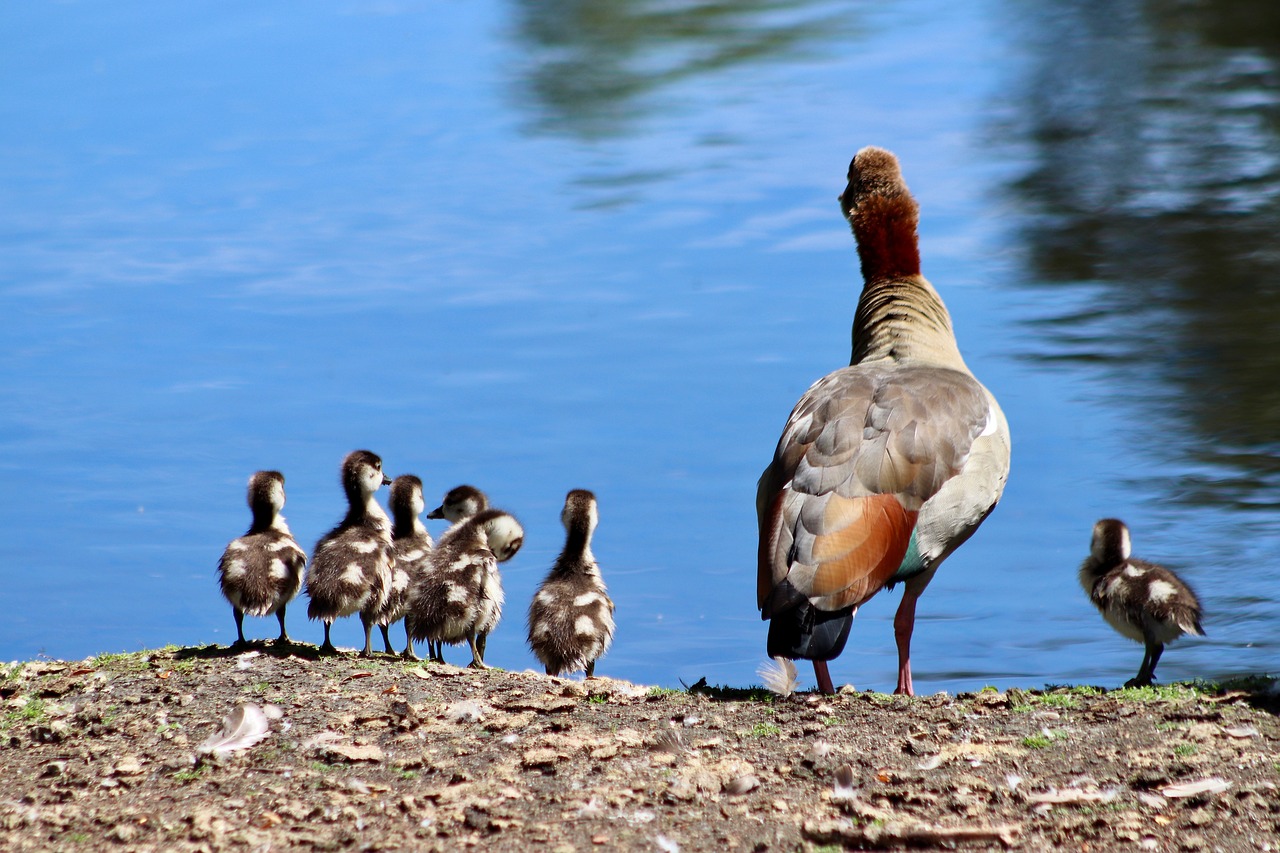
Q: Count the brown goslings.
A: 7